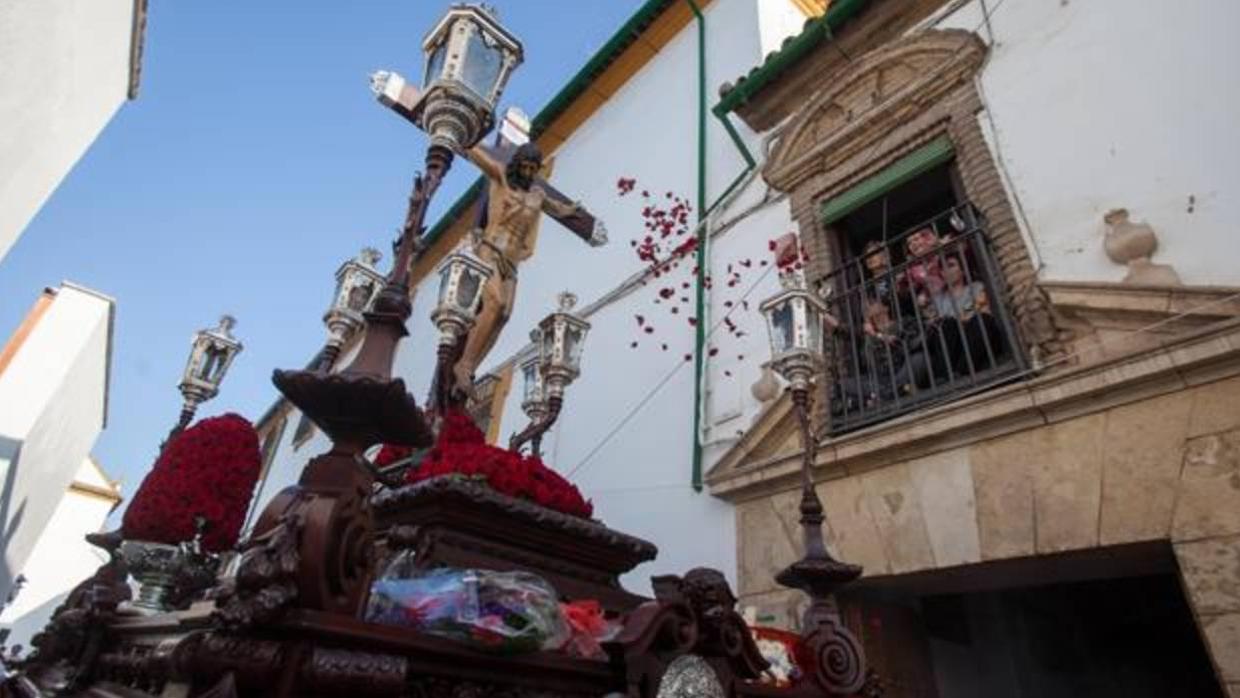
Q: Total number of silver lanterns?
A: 7